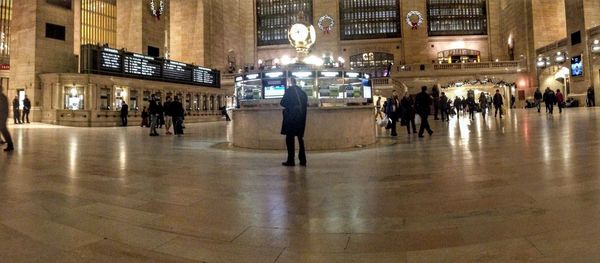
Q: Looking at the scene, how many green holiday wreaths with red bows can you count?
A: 3